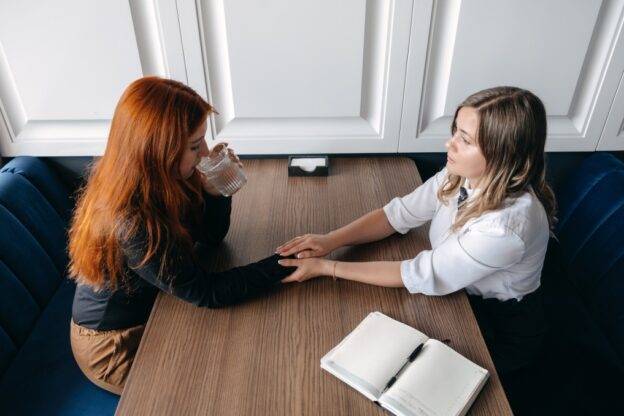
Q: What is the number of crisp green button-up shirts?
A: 0